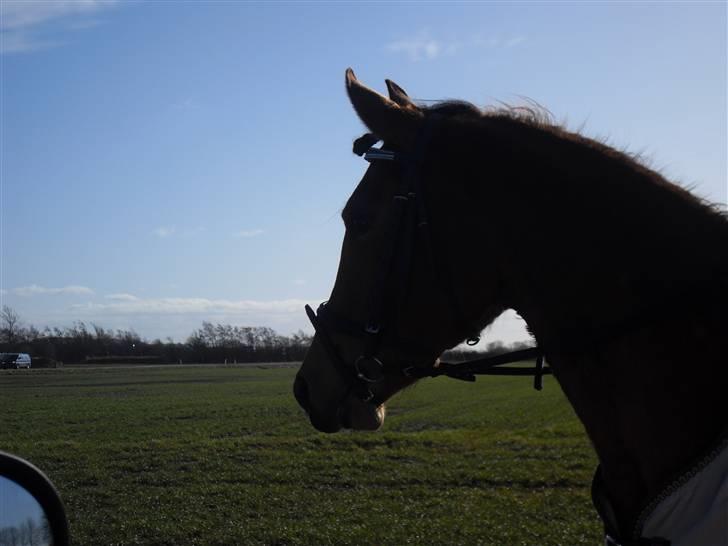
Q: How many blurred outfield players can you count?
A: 0